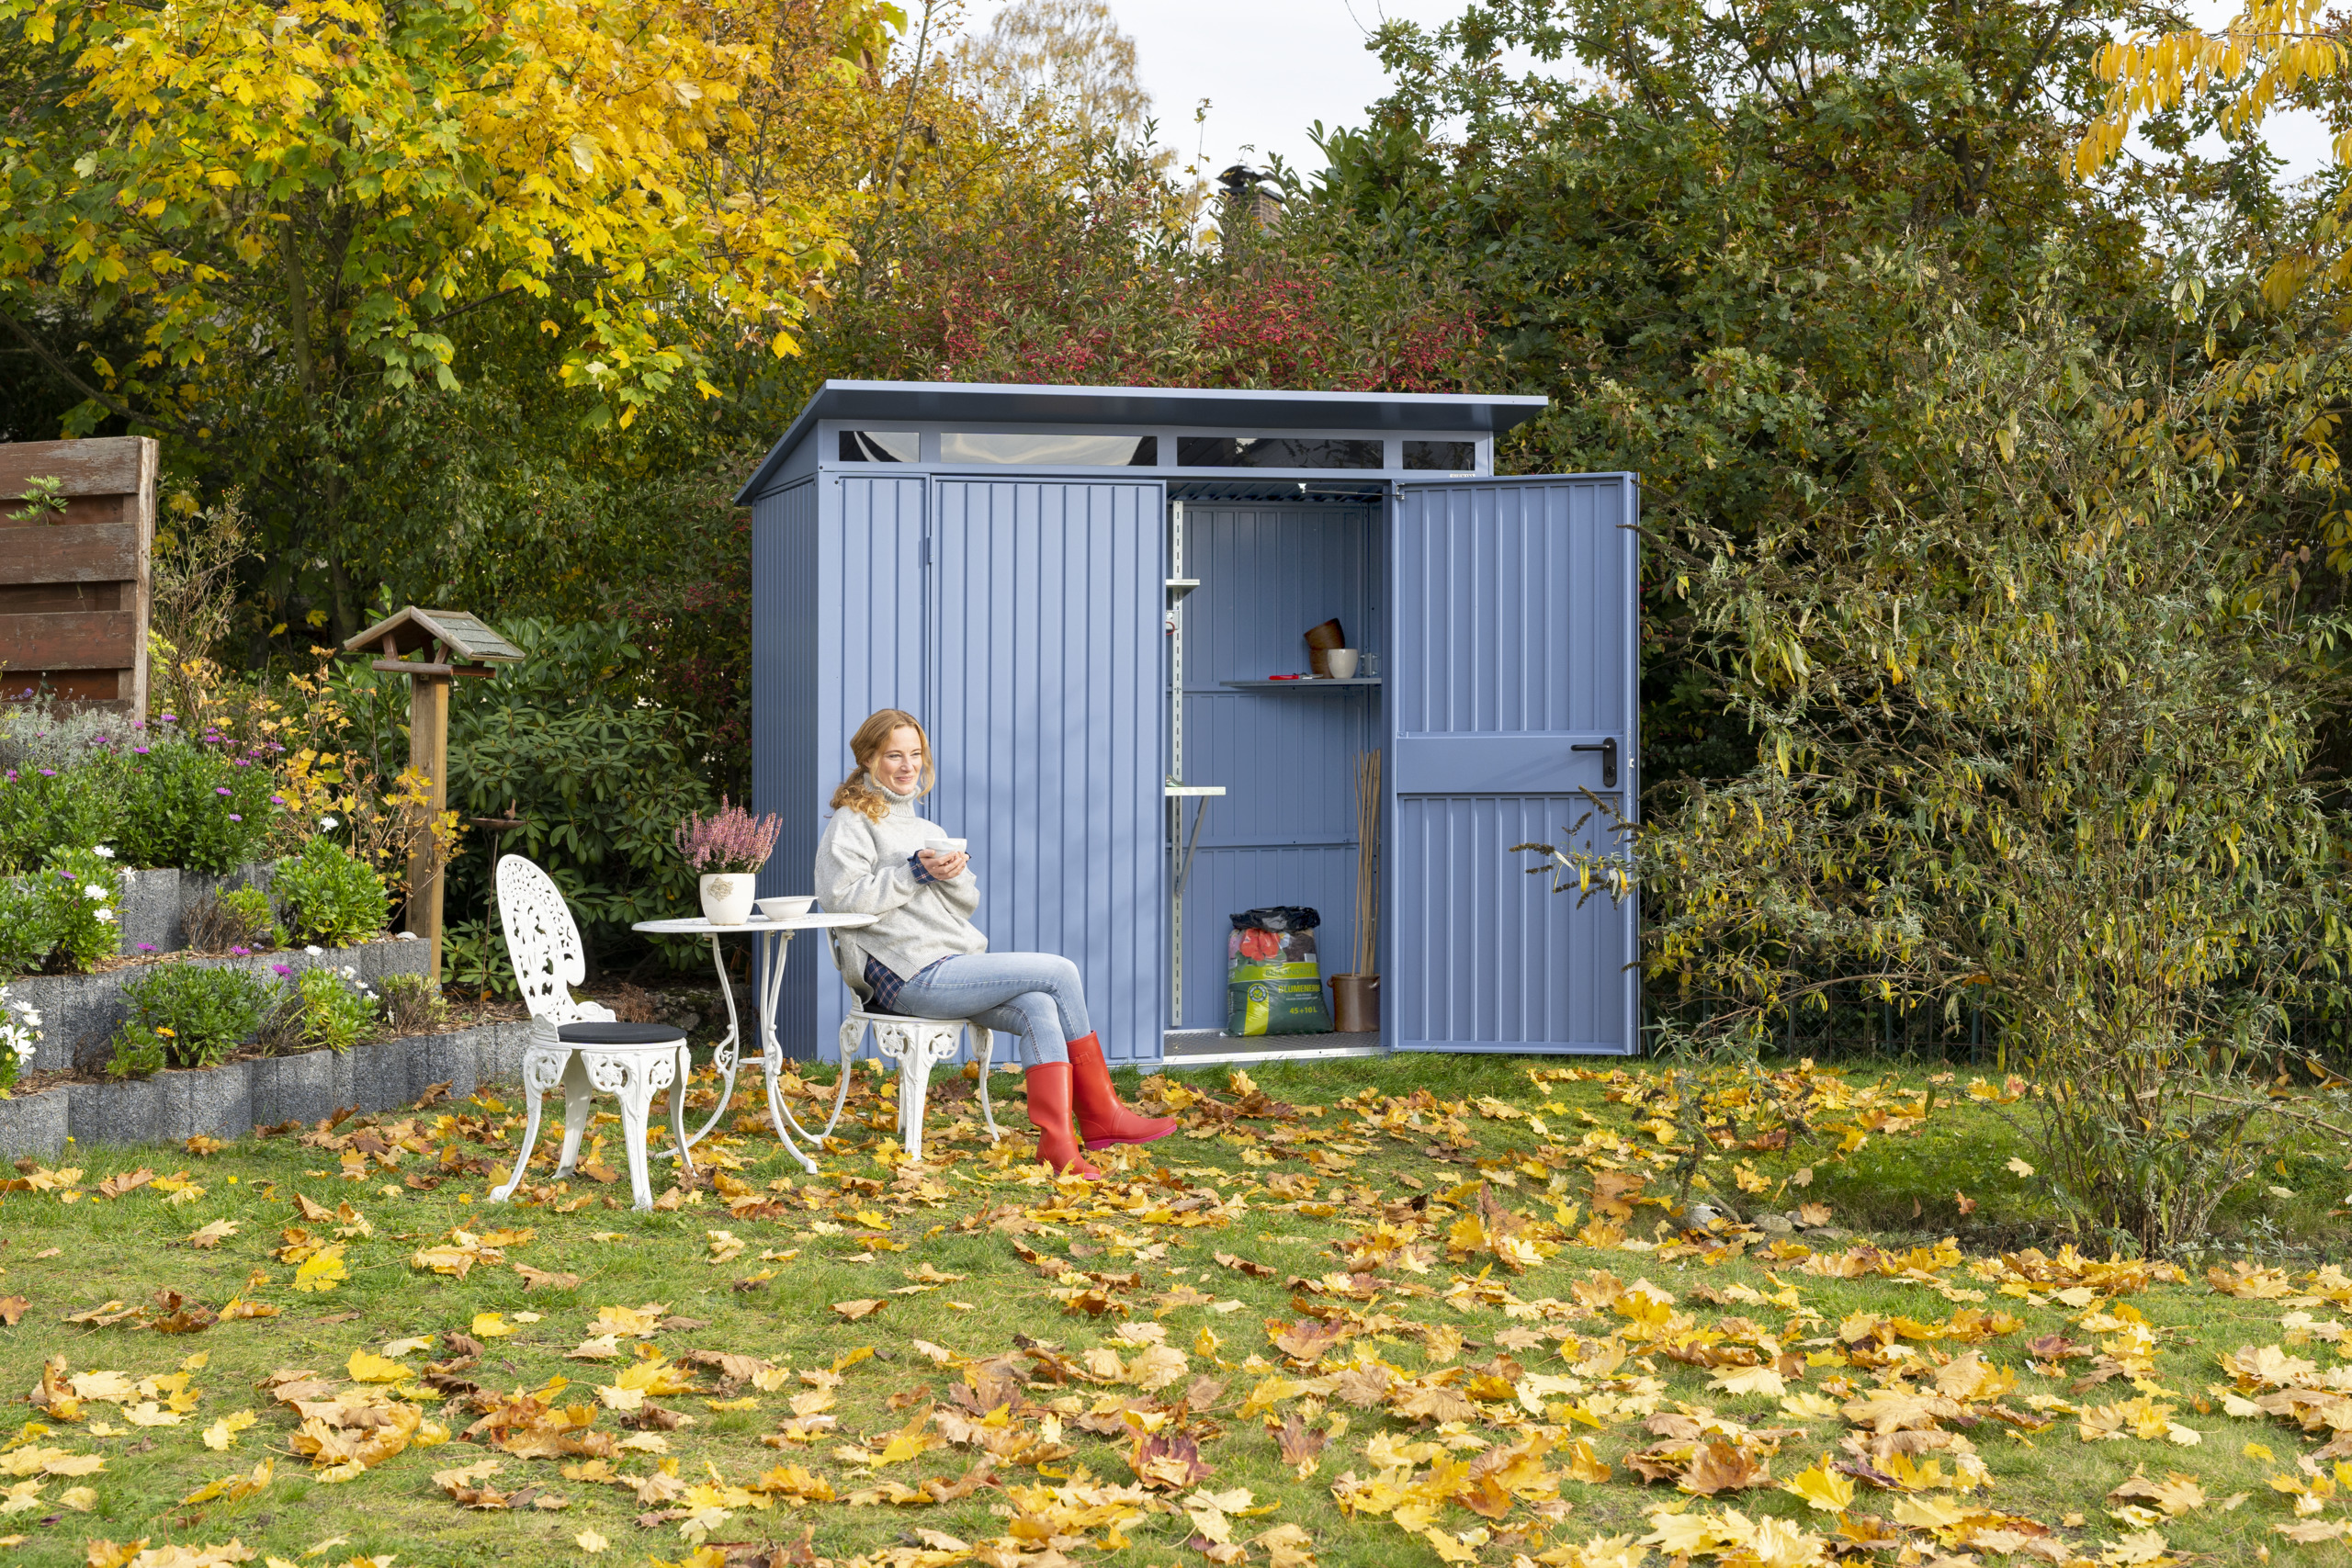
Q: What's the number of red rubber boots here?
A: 2